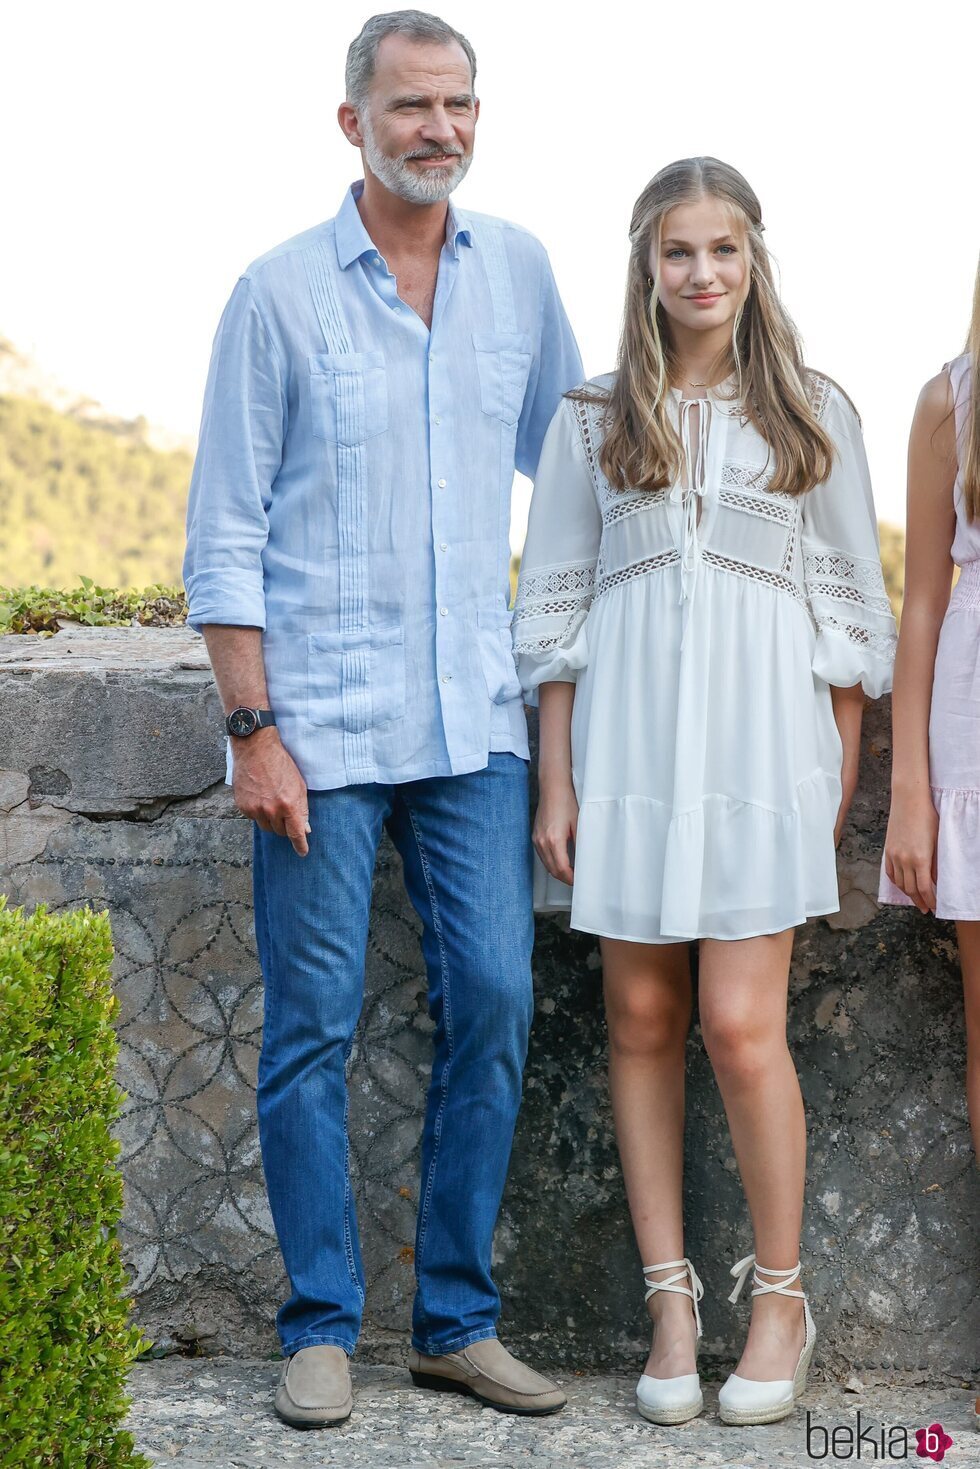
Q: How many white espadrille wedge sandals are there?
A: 2